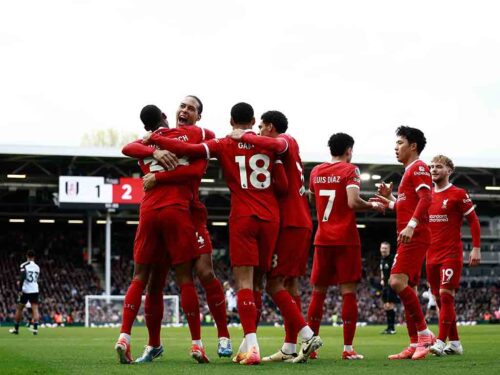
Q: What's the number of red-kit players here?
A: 7